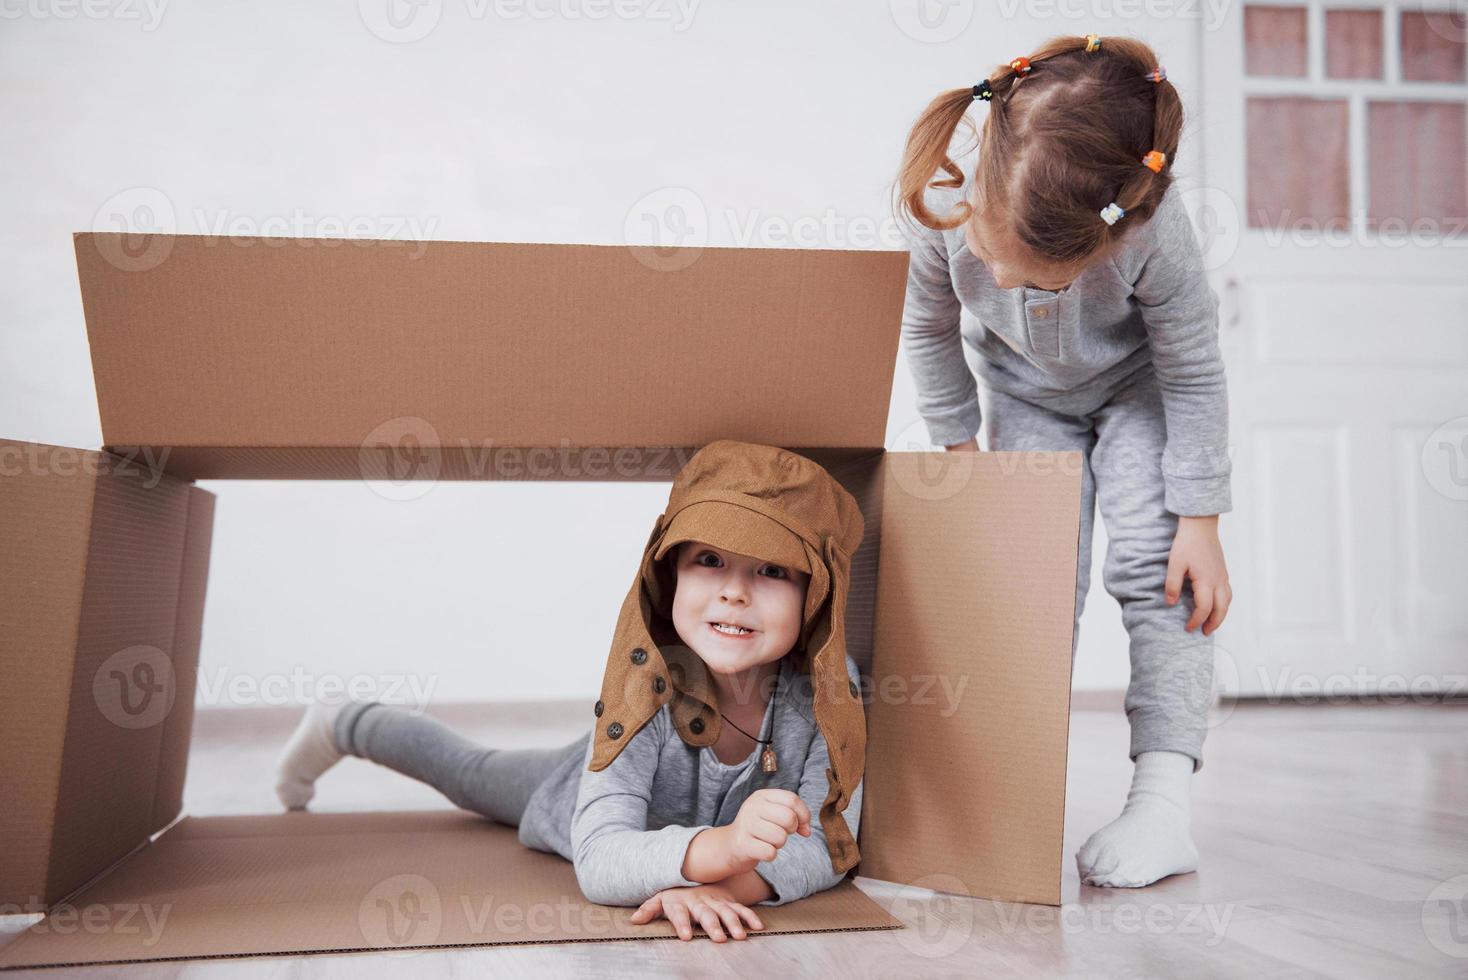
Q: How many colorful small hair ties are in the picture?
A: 6